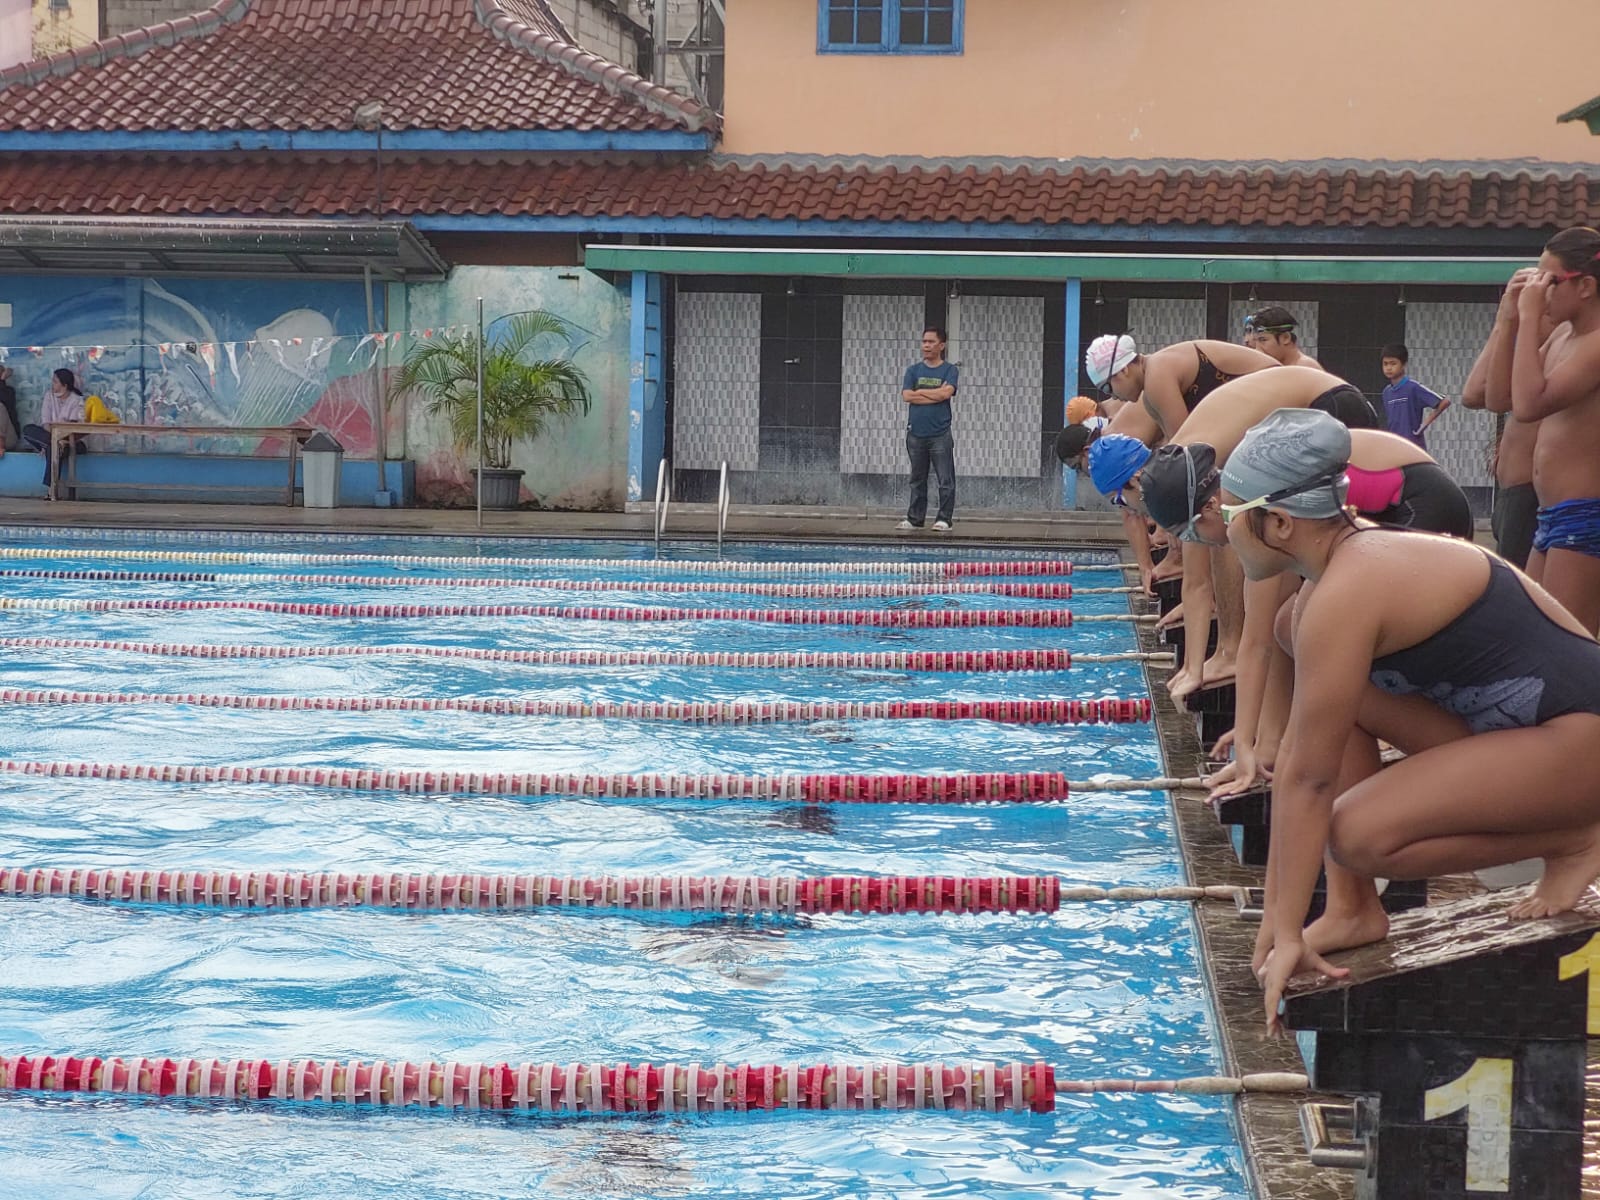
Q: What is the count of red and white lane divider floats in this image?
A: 8